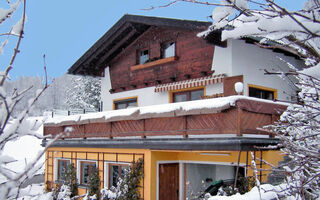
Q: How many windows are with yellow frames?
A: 3